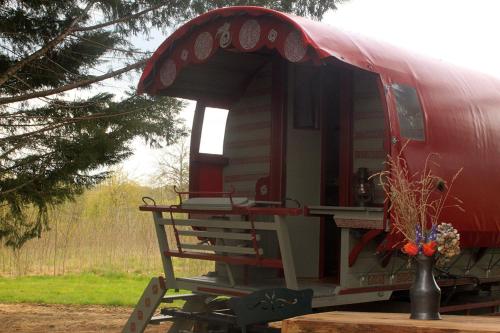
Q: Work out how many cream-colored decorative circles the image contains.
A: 4